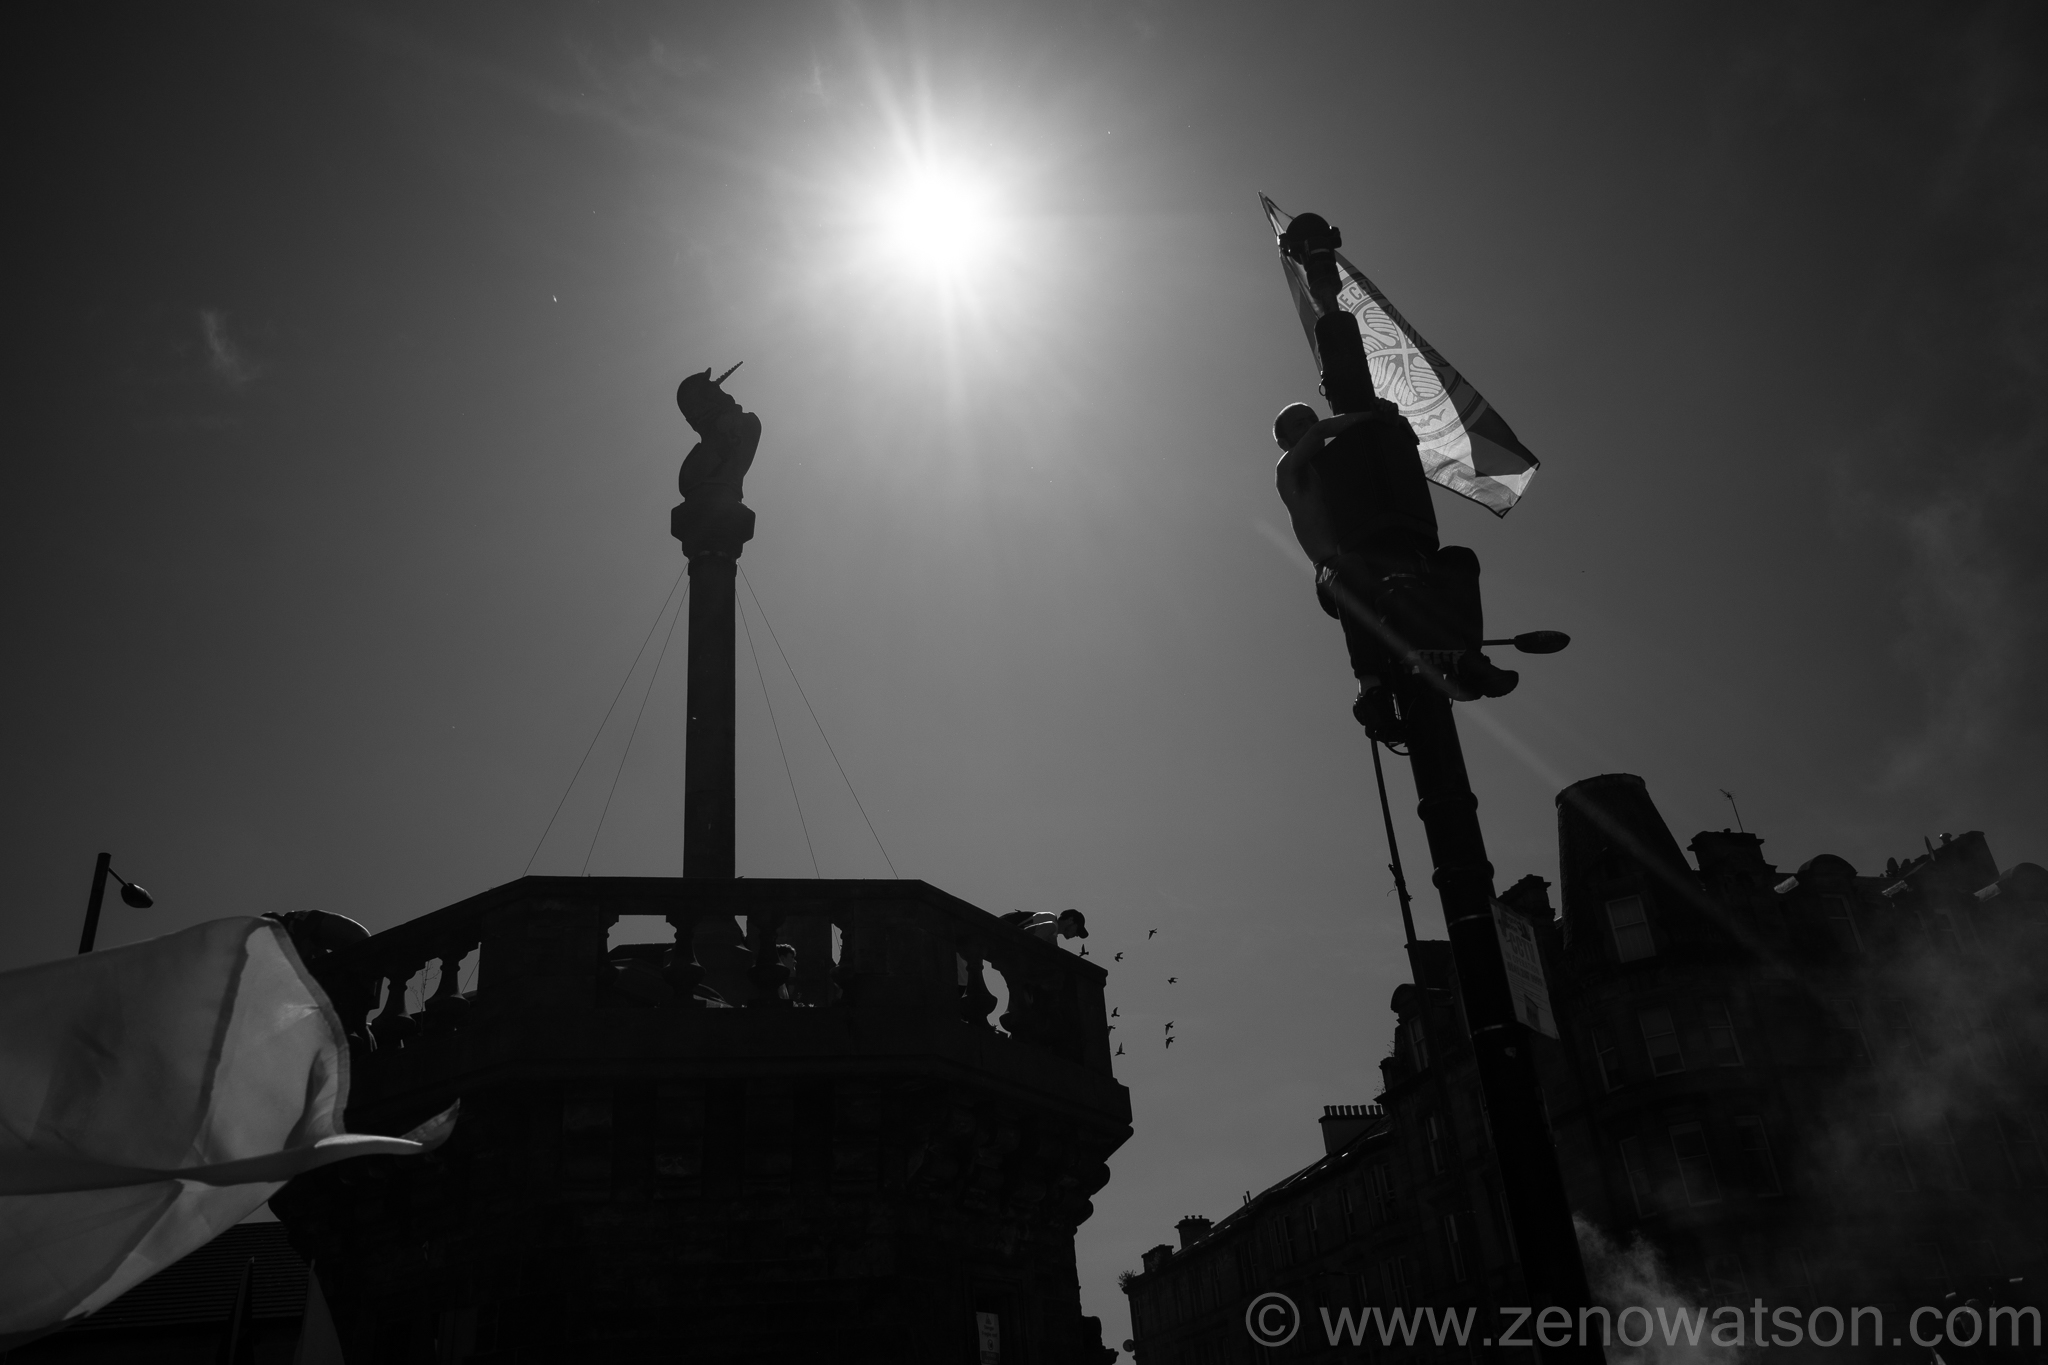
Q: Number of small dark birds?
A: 9